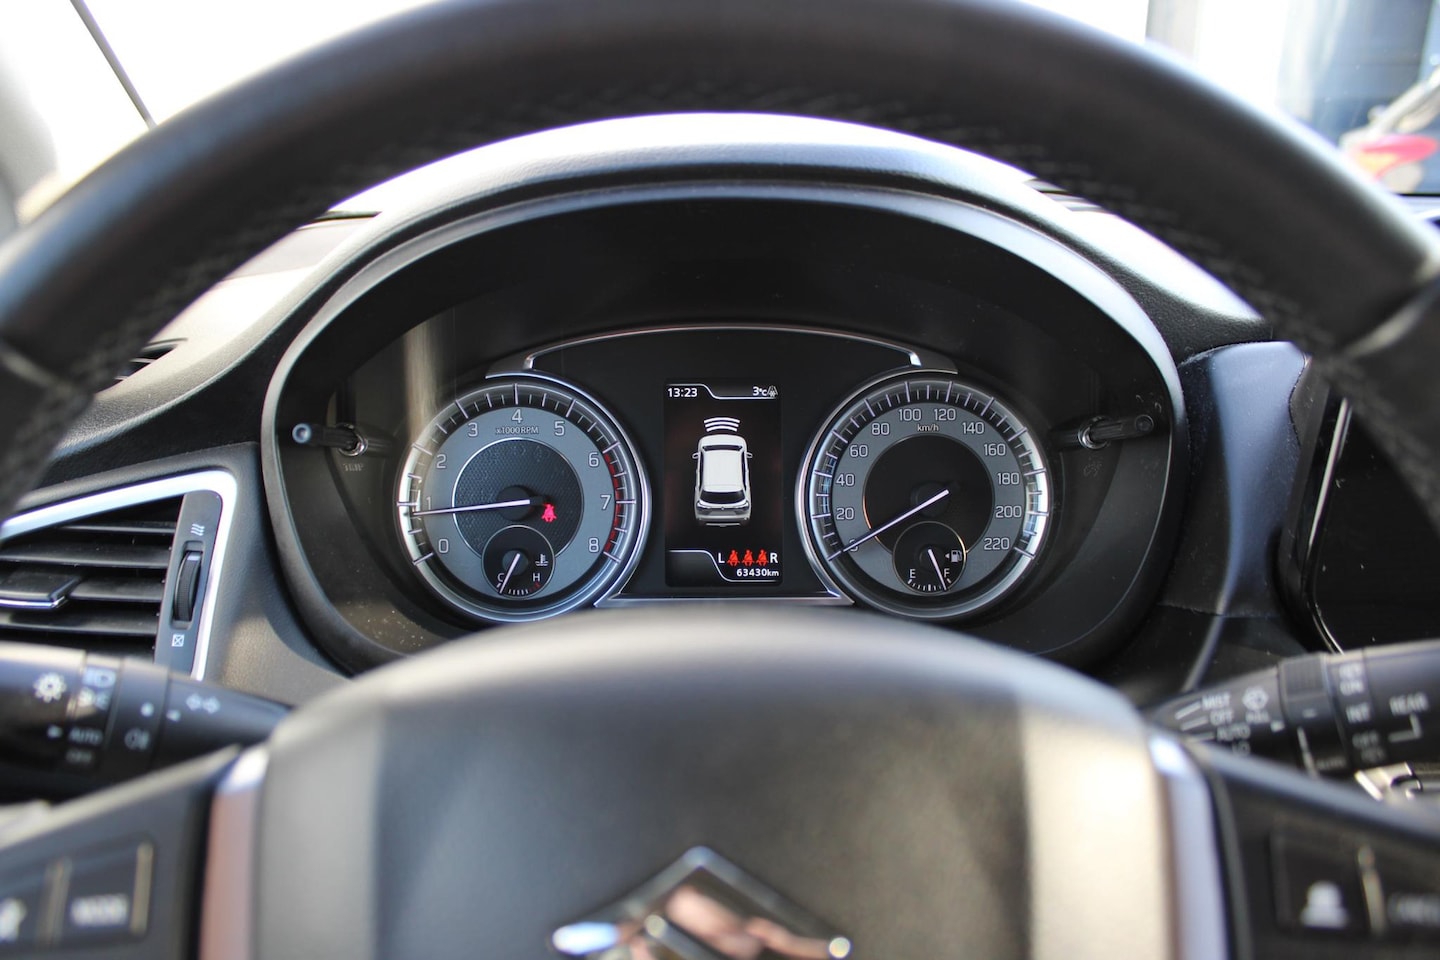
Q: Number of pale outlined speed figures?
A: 12